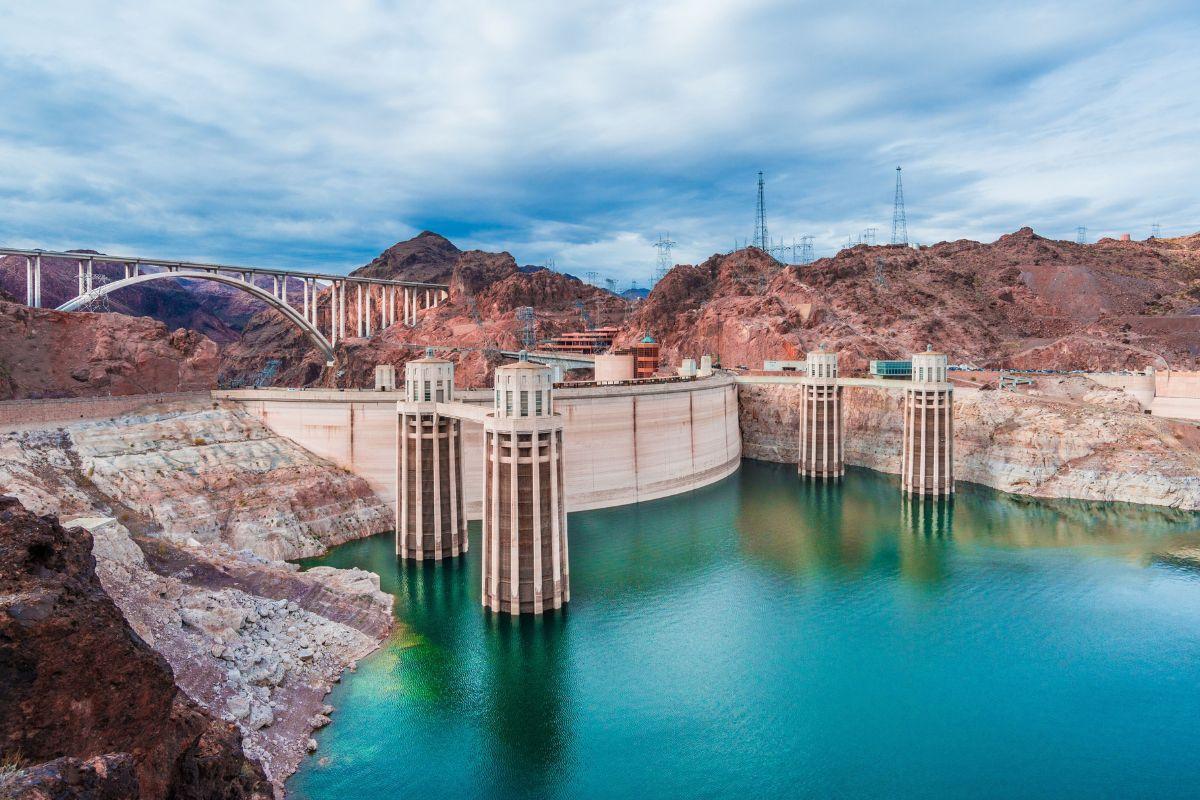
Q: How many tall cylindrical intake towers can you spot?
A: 4